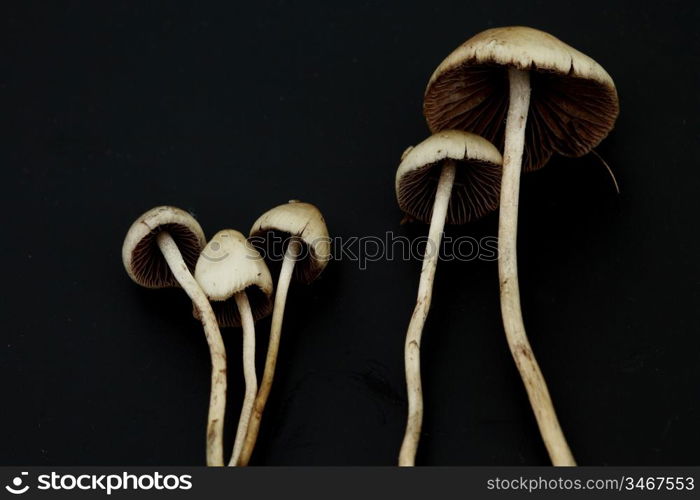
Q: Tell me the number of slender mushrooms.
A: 5